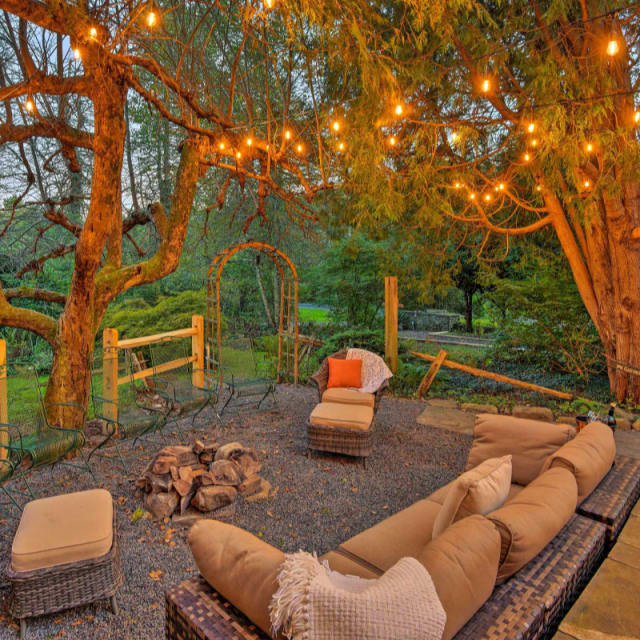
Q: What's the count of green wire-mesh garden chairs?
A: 5